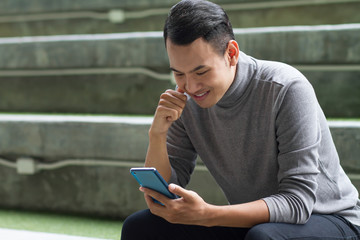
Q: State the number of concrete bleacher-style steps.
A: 3